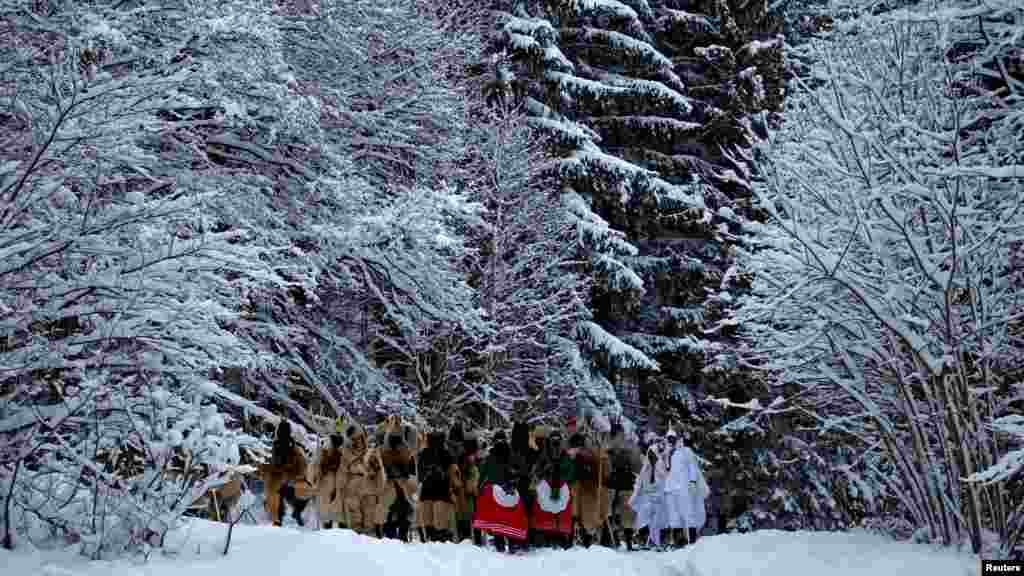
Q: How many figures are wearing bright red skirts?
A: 2